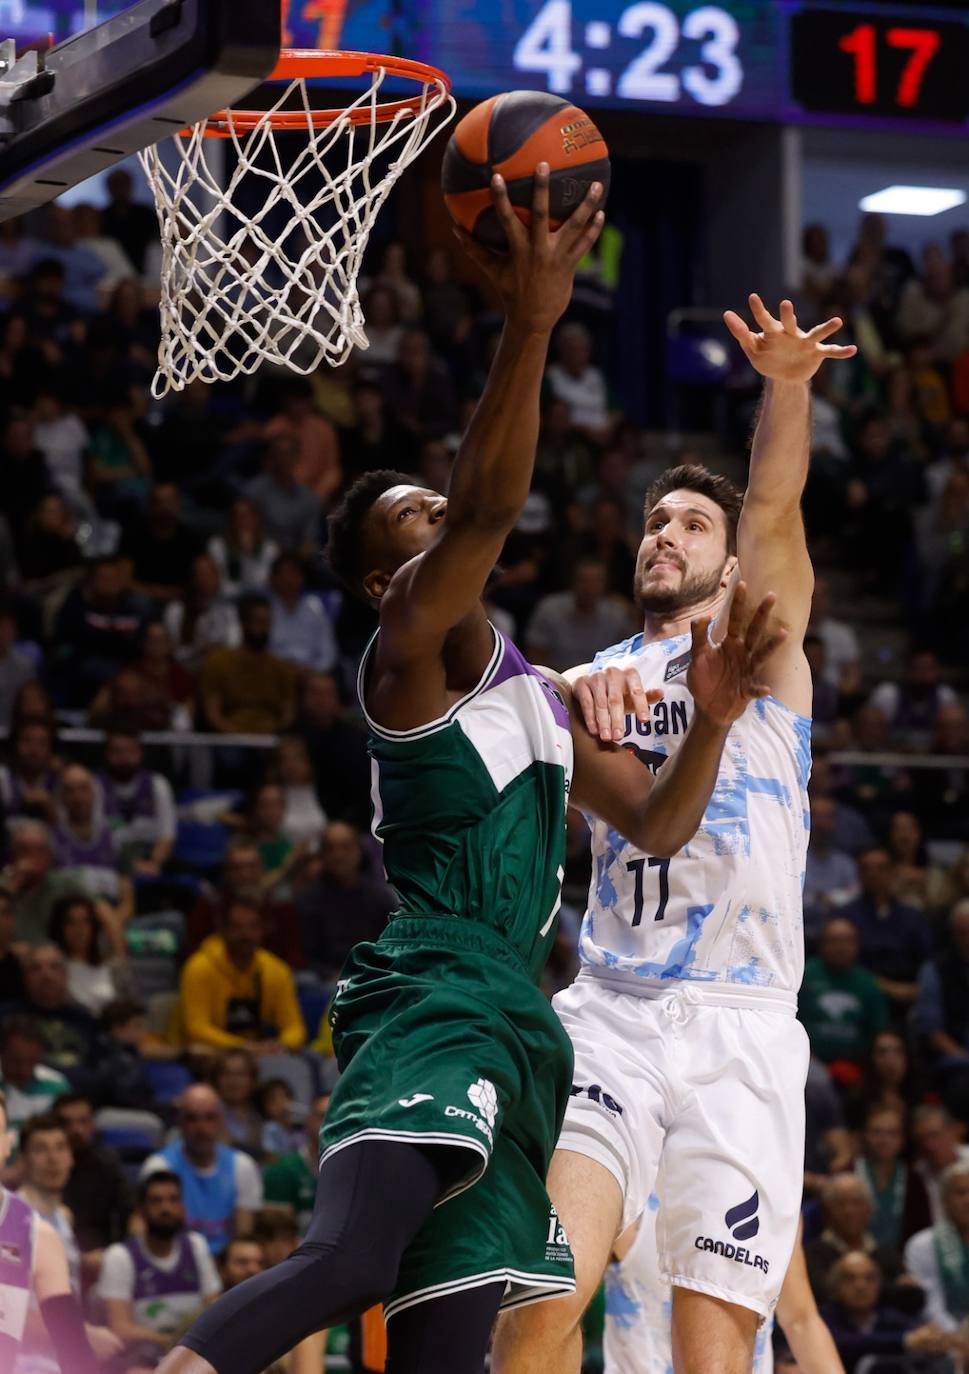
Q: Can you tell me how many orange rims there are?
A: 1